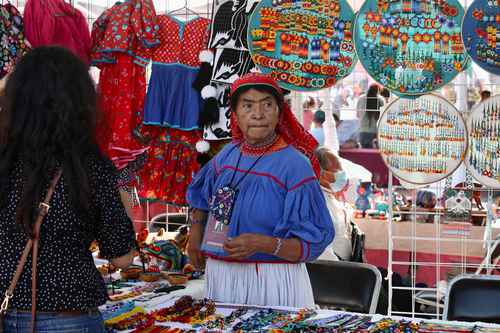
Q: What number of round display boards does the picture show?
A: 5